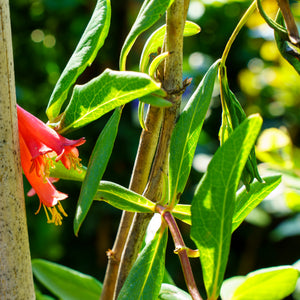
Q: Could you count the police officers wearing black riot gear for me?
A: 0